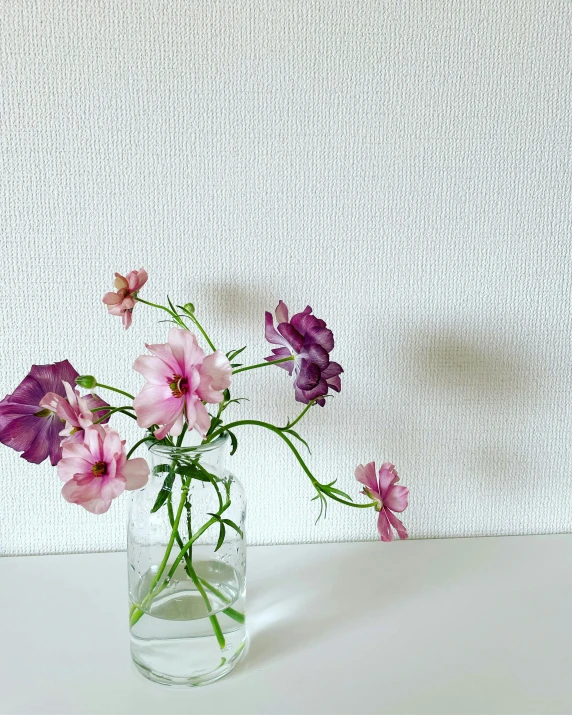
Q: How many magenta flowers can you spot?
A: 2